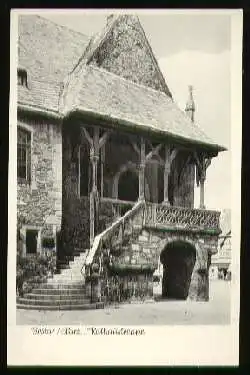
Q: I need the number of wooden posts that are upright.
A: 4